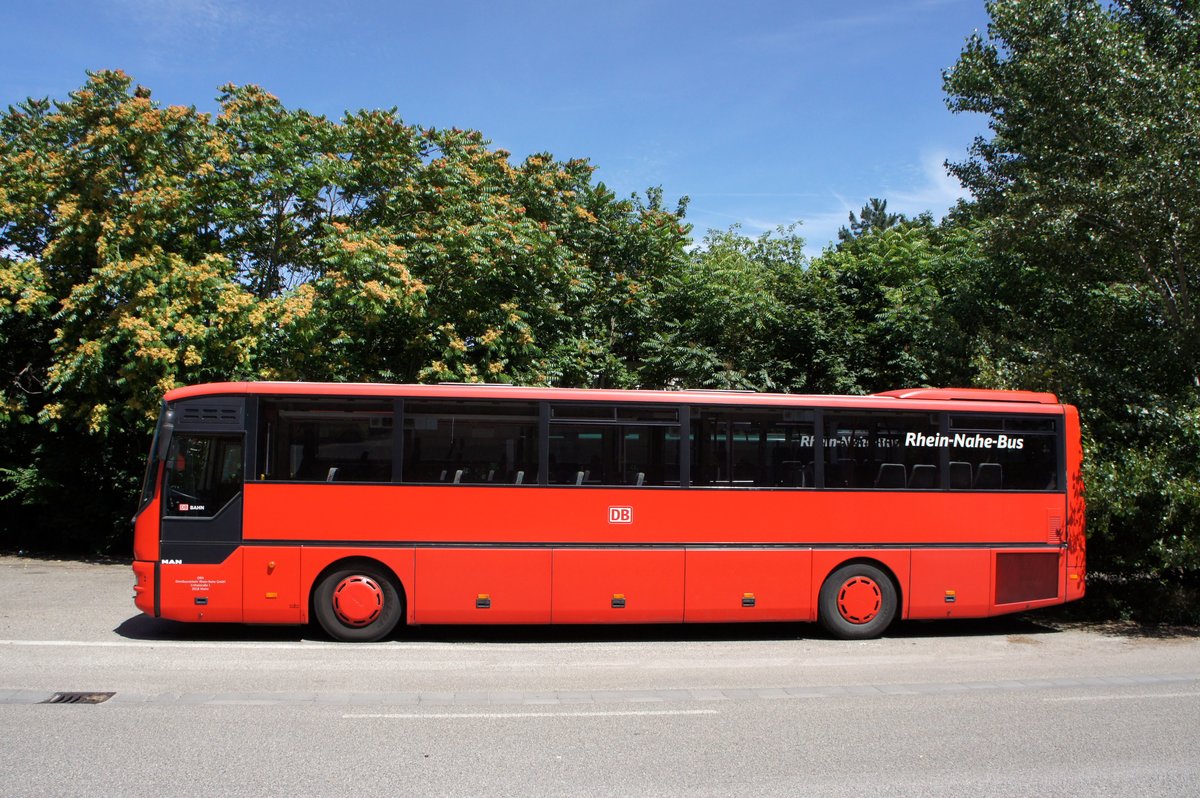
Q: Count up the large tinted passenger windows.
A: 6